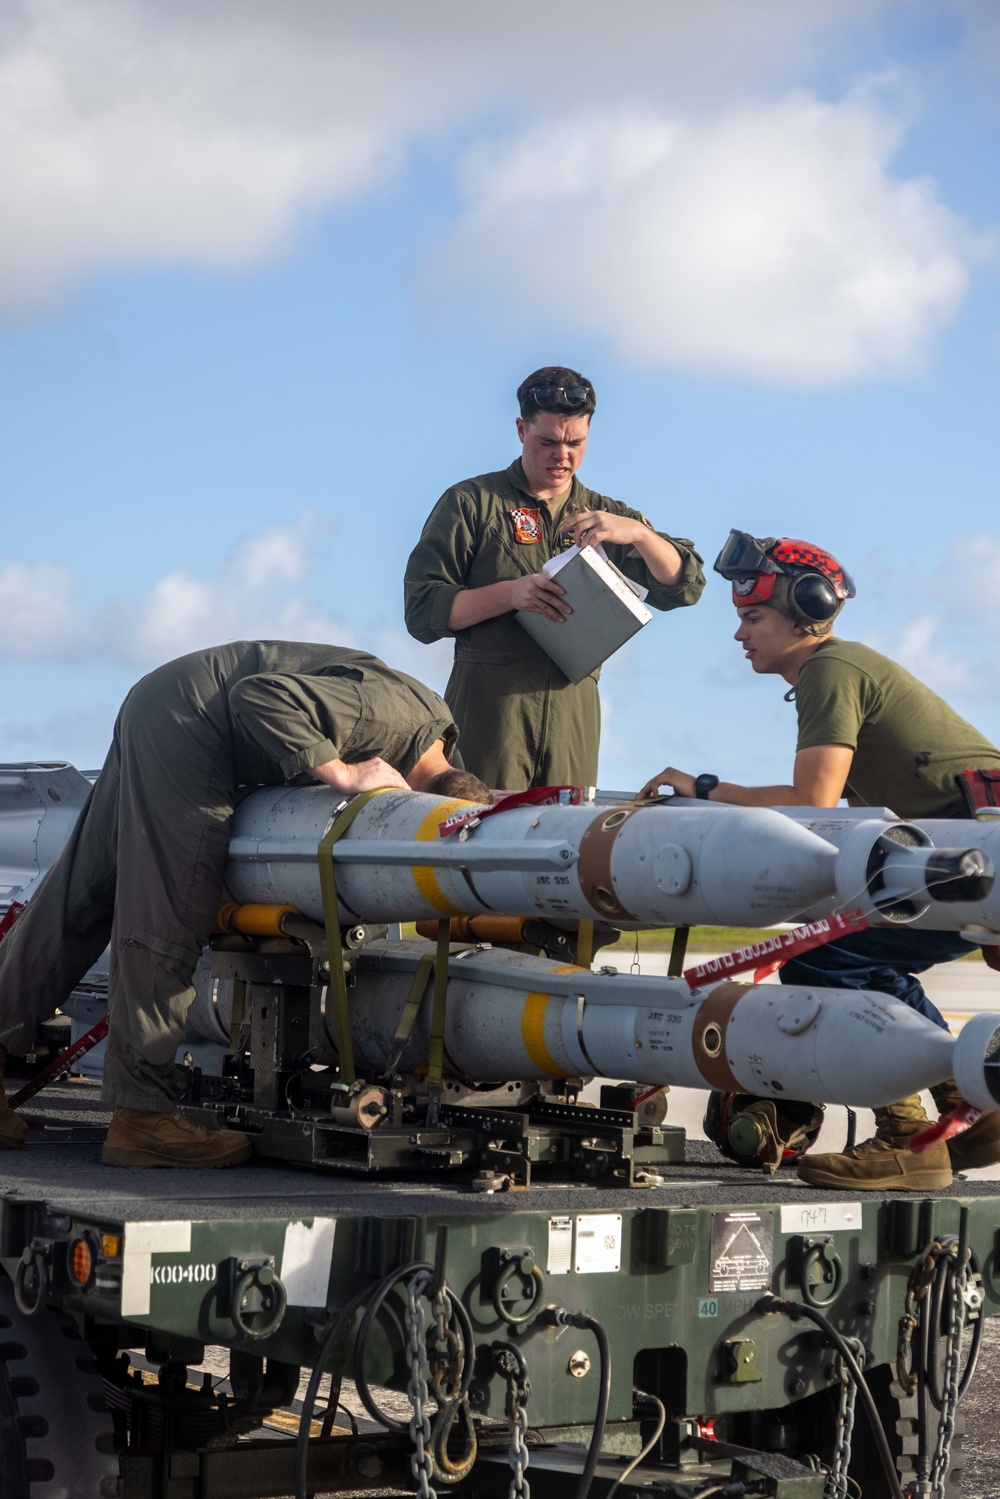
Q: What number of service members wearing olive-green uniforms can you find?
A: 3